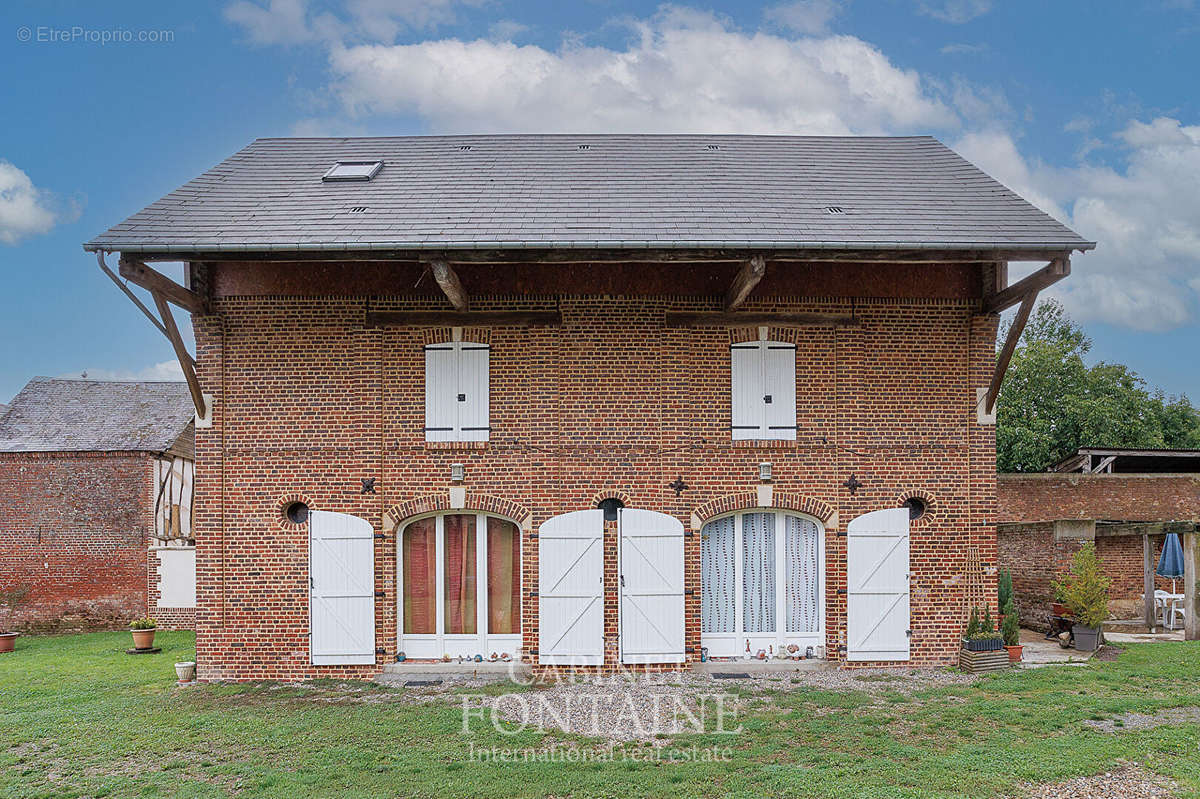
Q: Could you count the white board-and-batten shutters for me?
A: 8